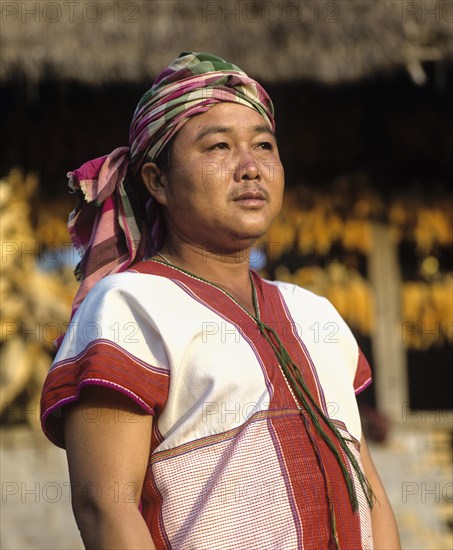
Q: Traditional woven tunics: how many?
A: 1